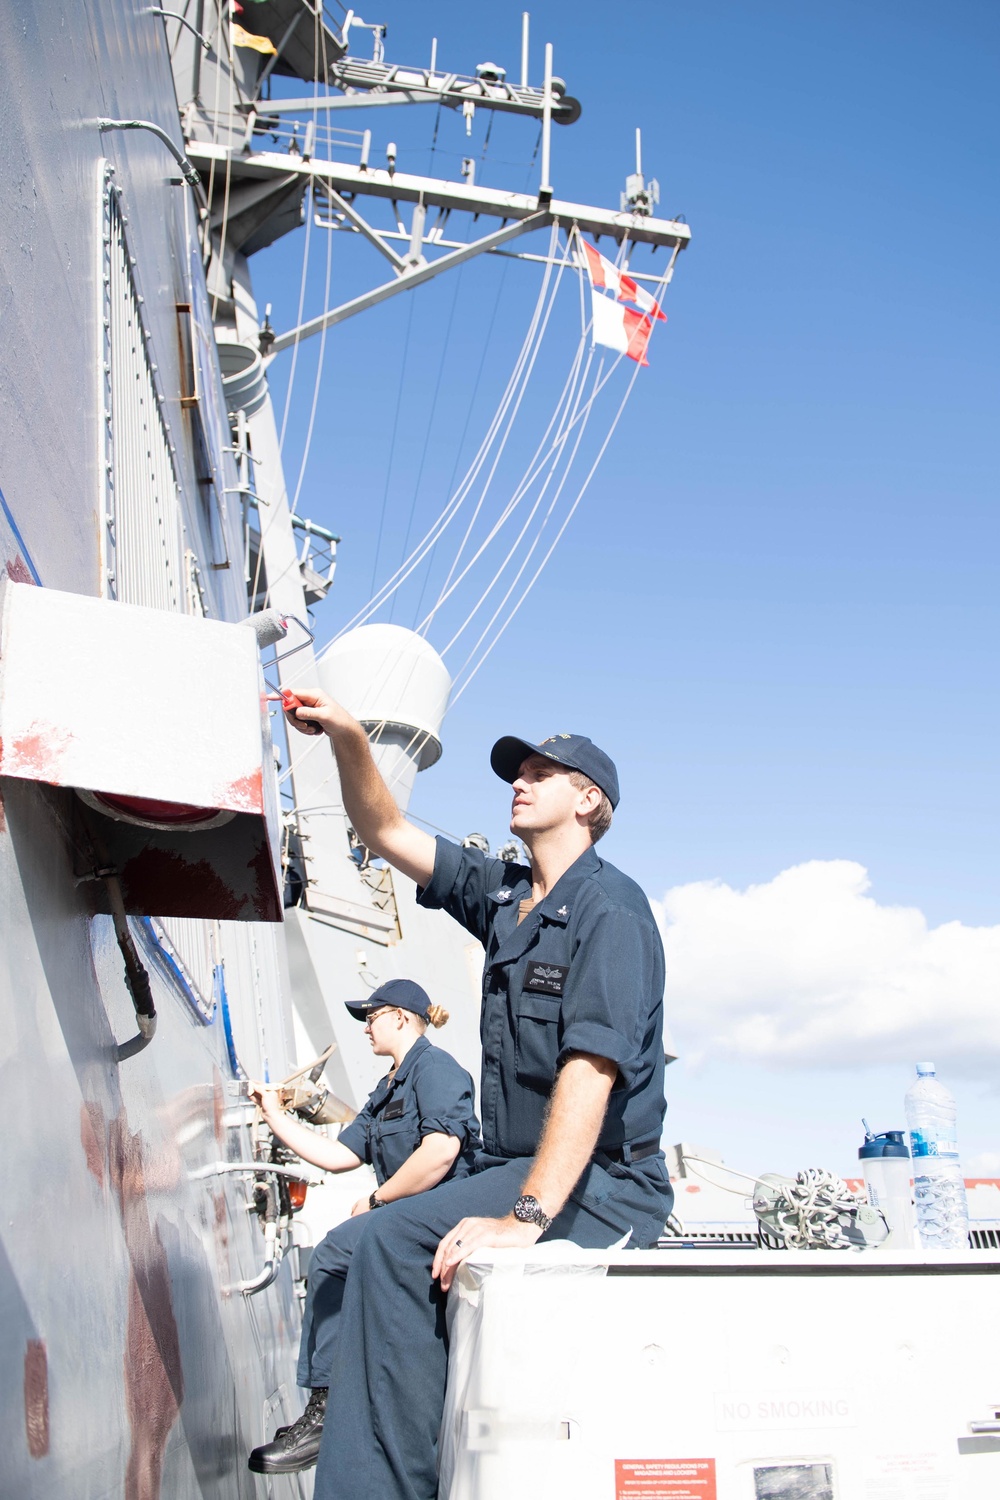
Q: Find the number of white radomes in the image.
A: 1